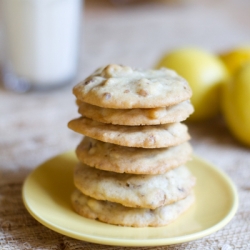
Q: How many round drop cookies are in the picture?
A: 6